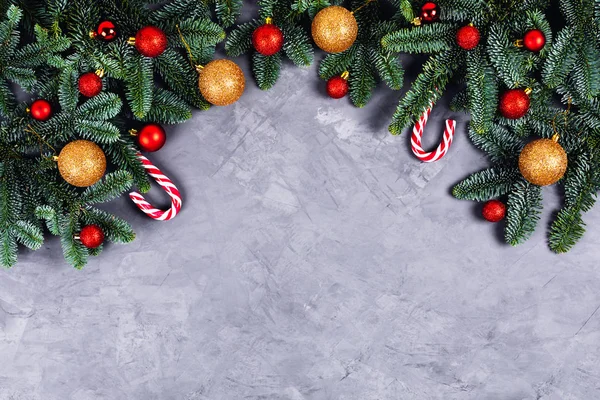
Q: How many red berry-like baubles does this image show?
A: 13